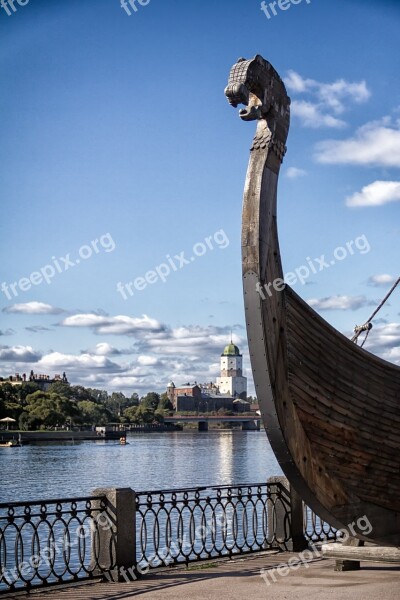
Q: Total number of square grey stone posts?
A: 2